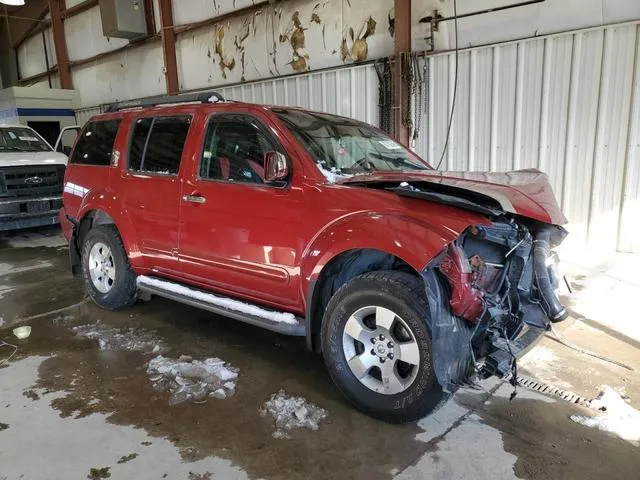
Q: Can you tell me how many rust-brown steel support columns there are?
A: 3